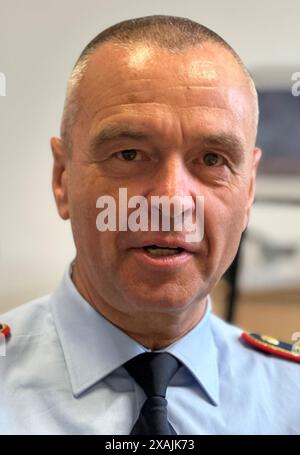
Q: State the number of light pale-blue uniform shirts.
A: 1